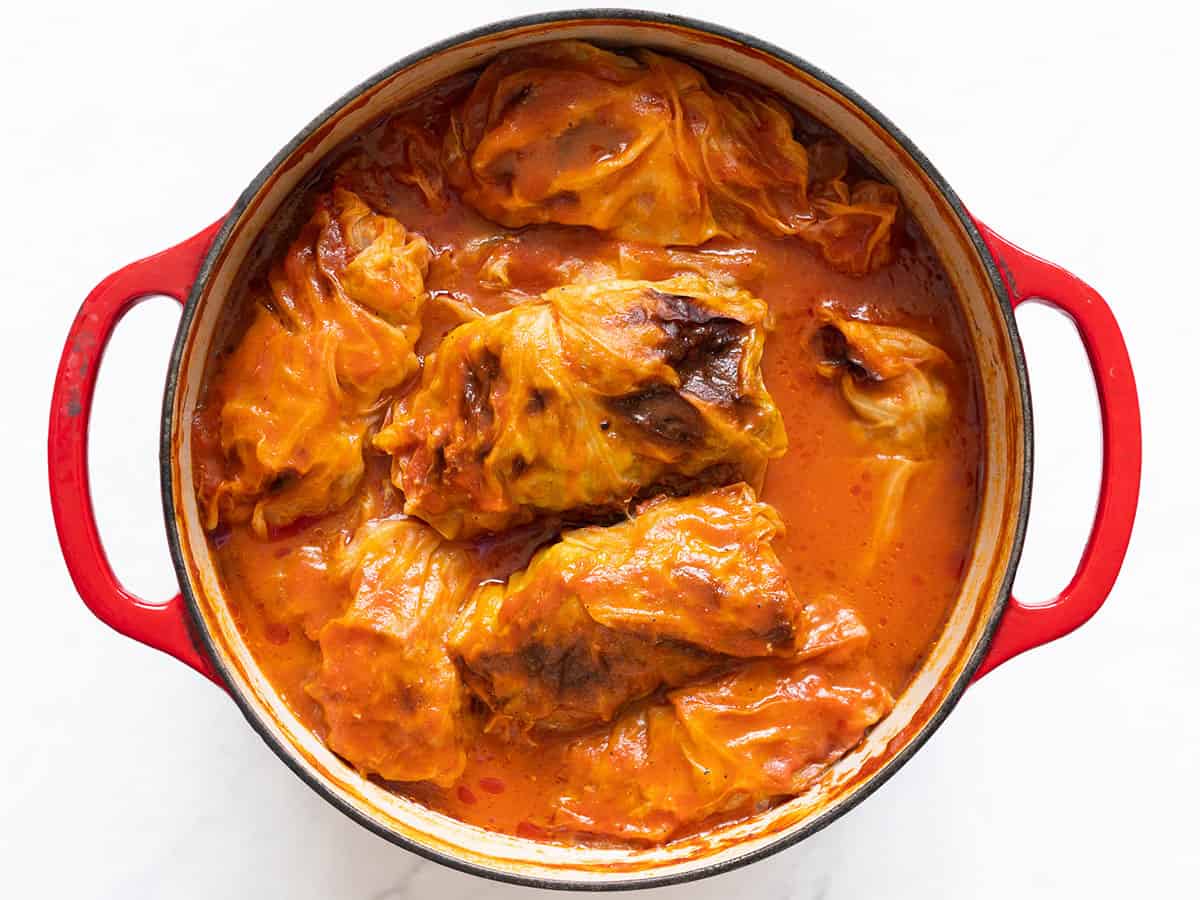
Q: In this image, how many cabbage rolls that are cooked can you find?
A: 7